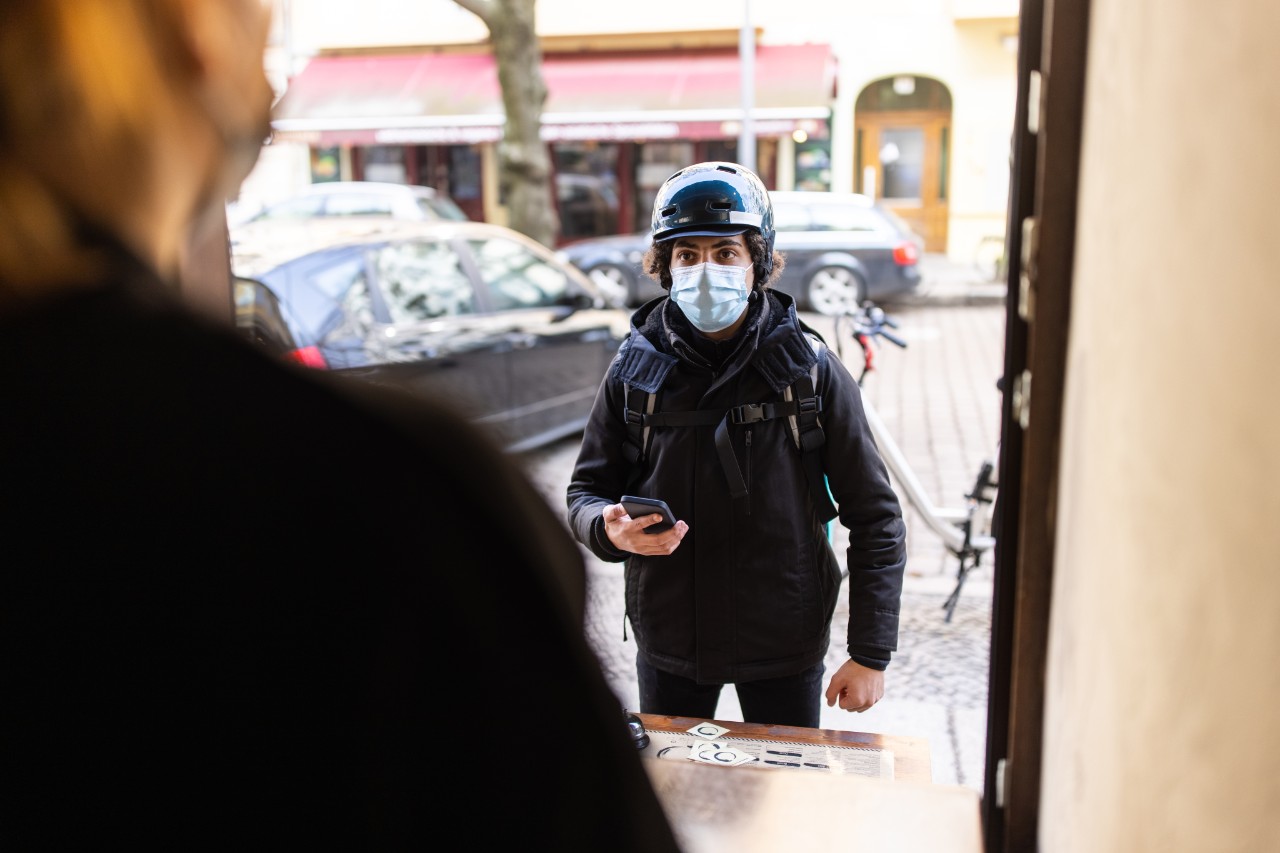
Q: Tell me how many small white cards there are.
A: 4